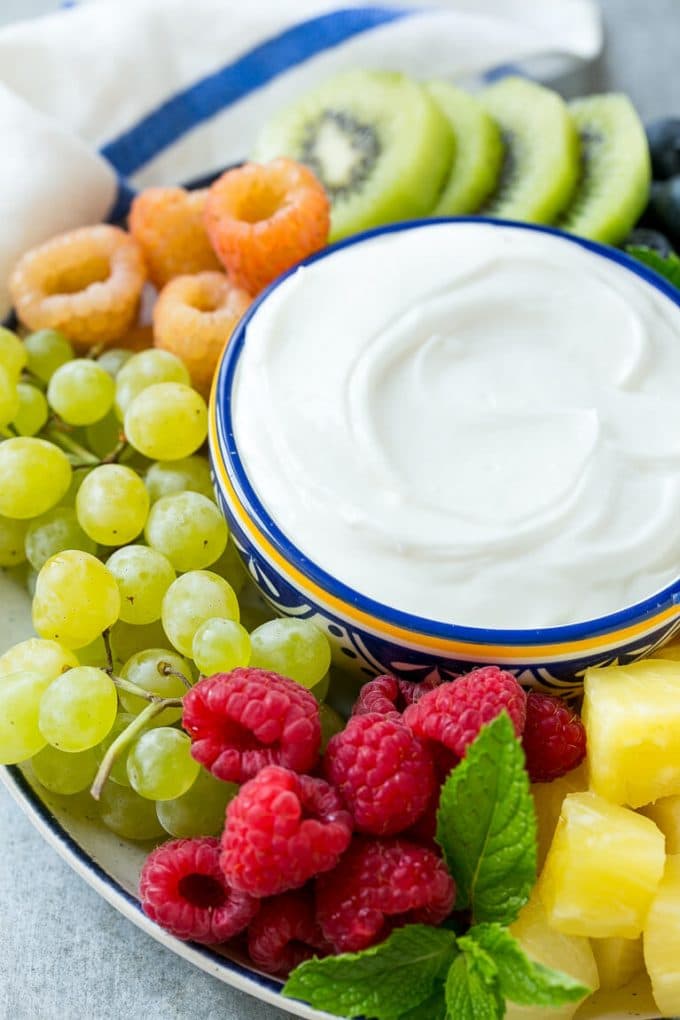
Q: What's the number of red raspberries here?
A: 9